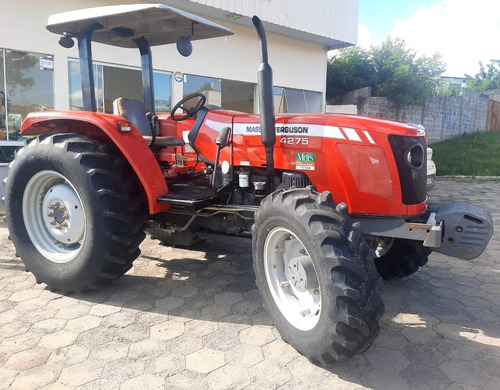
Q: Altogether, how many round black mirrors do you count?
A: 2